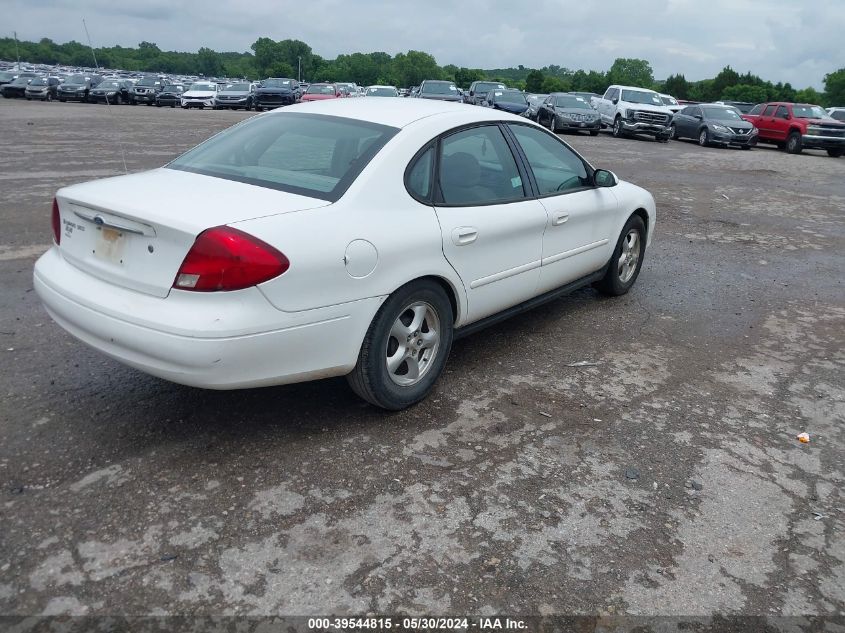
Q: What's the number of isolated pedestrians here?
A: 0